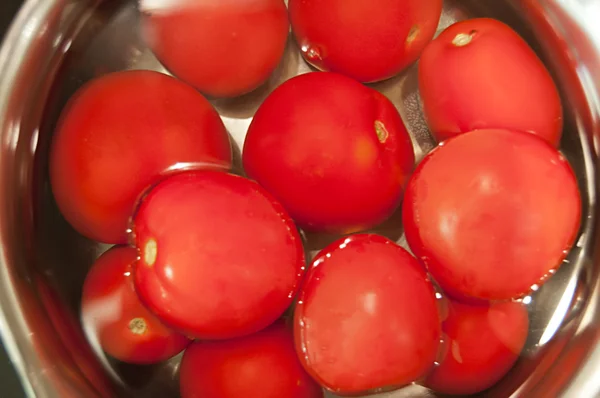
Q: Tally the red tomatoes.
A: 11